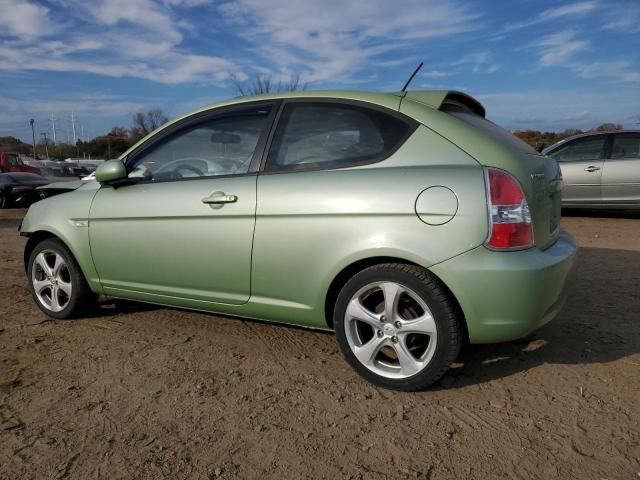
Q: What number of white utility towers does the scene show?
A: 2